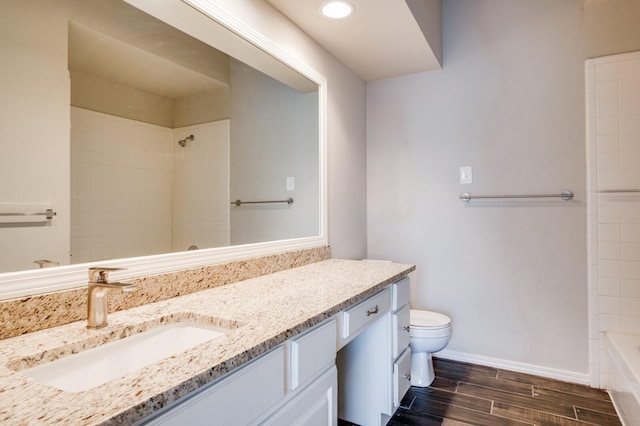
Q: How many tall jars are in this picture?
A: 0